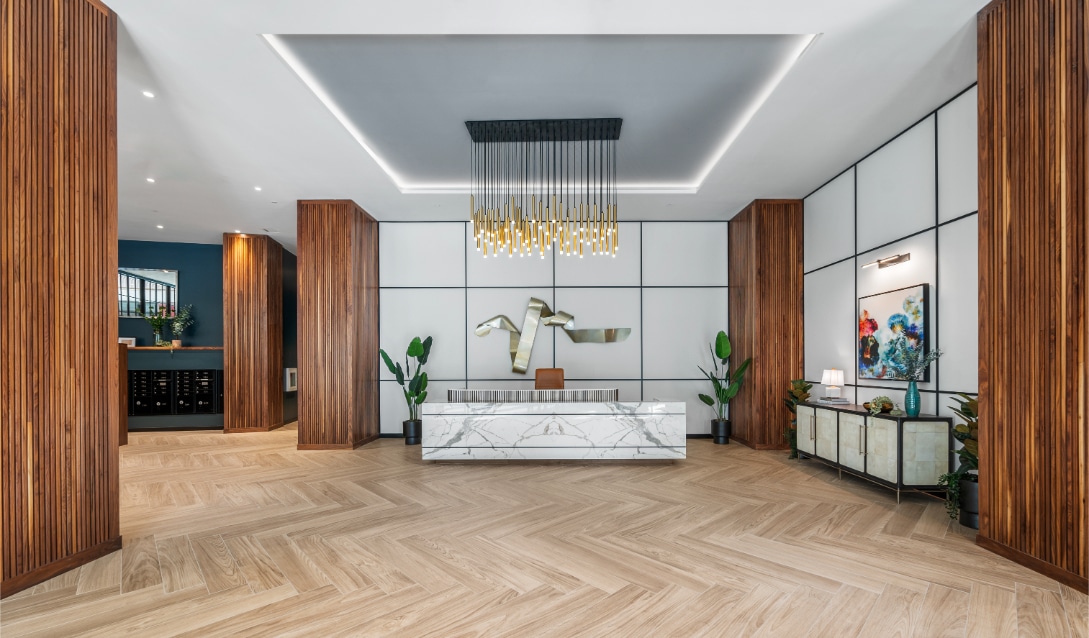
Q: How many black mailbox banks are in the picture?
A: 2